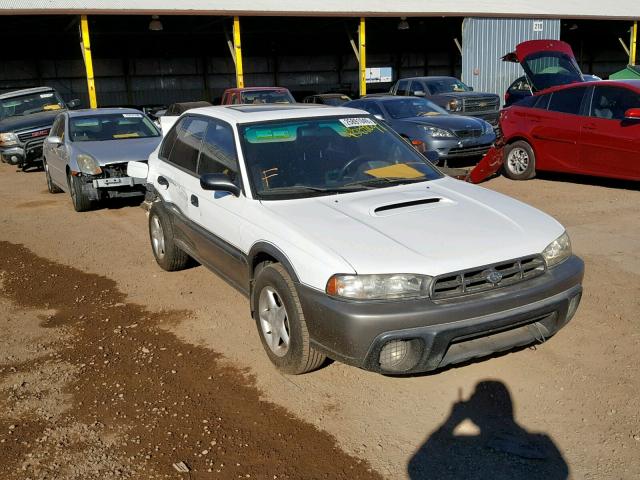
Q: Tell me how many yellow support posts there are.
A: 4